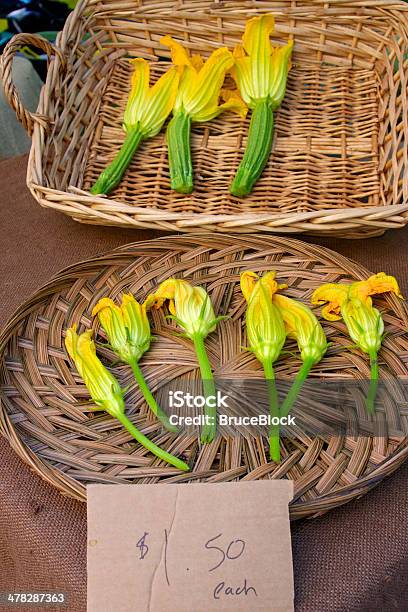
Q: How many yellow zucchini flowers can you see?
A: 9